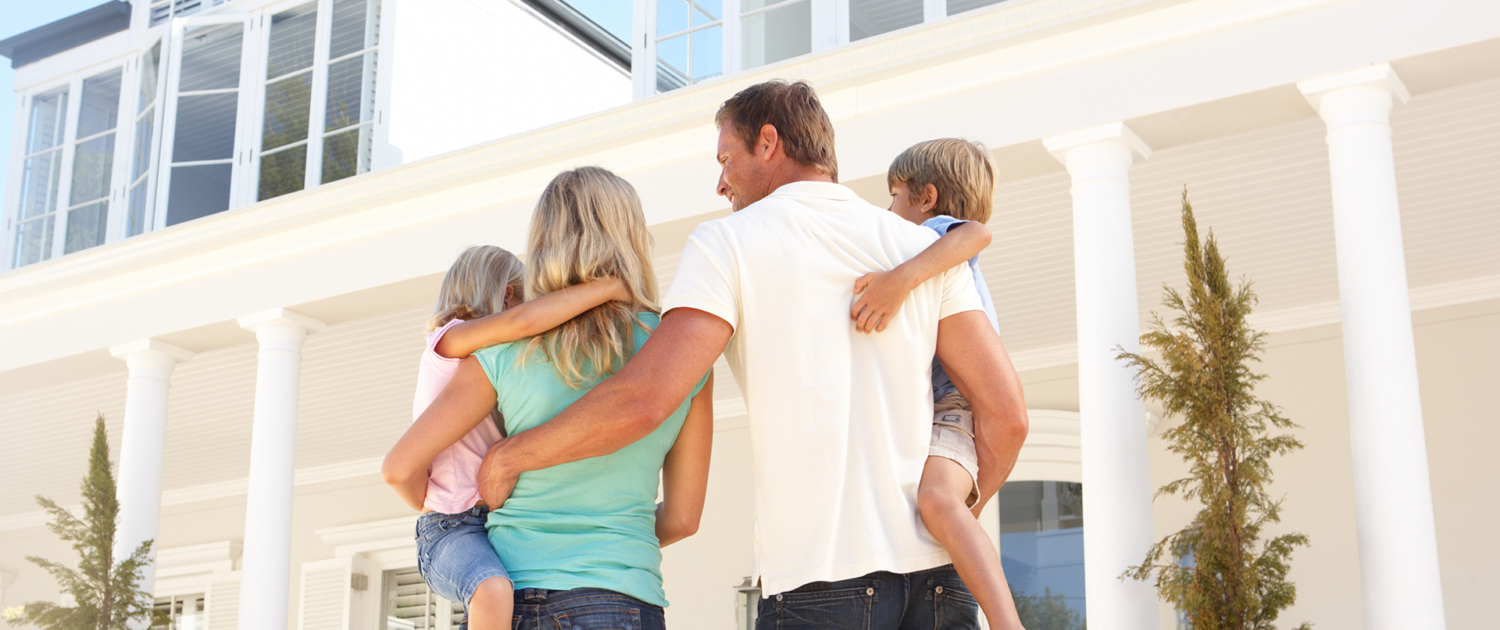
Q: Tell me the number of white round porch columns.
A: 4